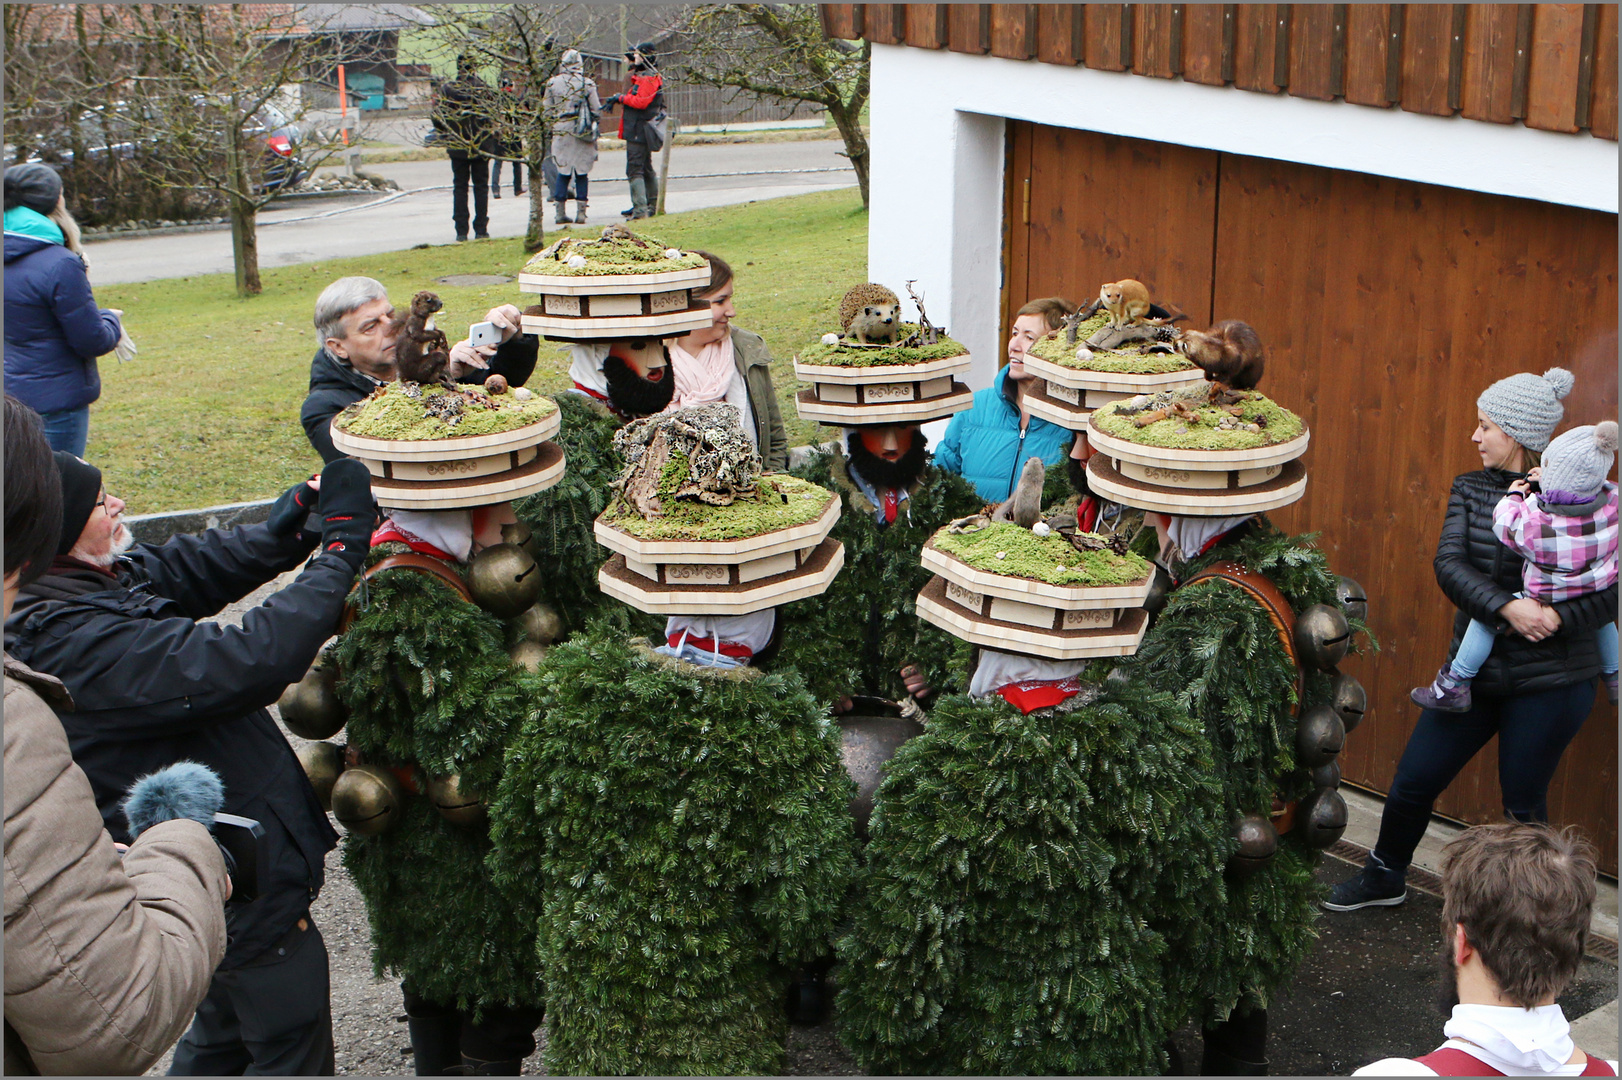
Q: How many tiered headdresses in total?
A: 7